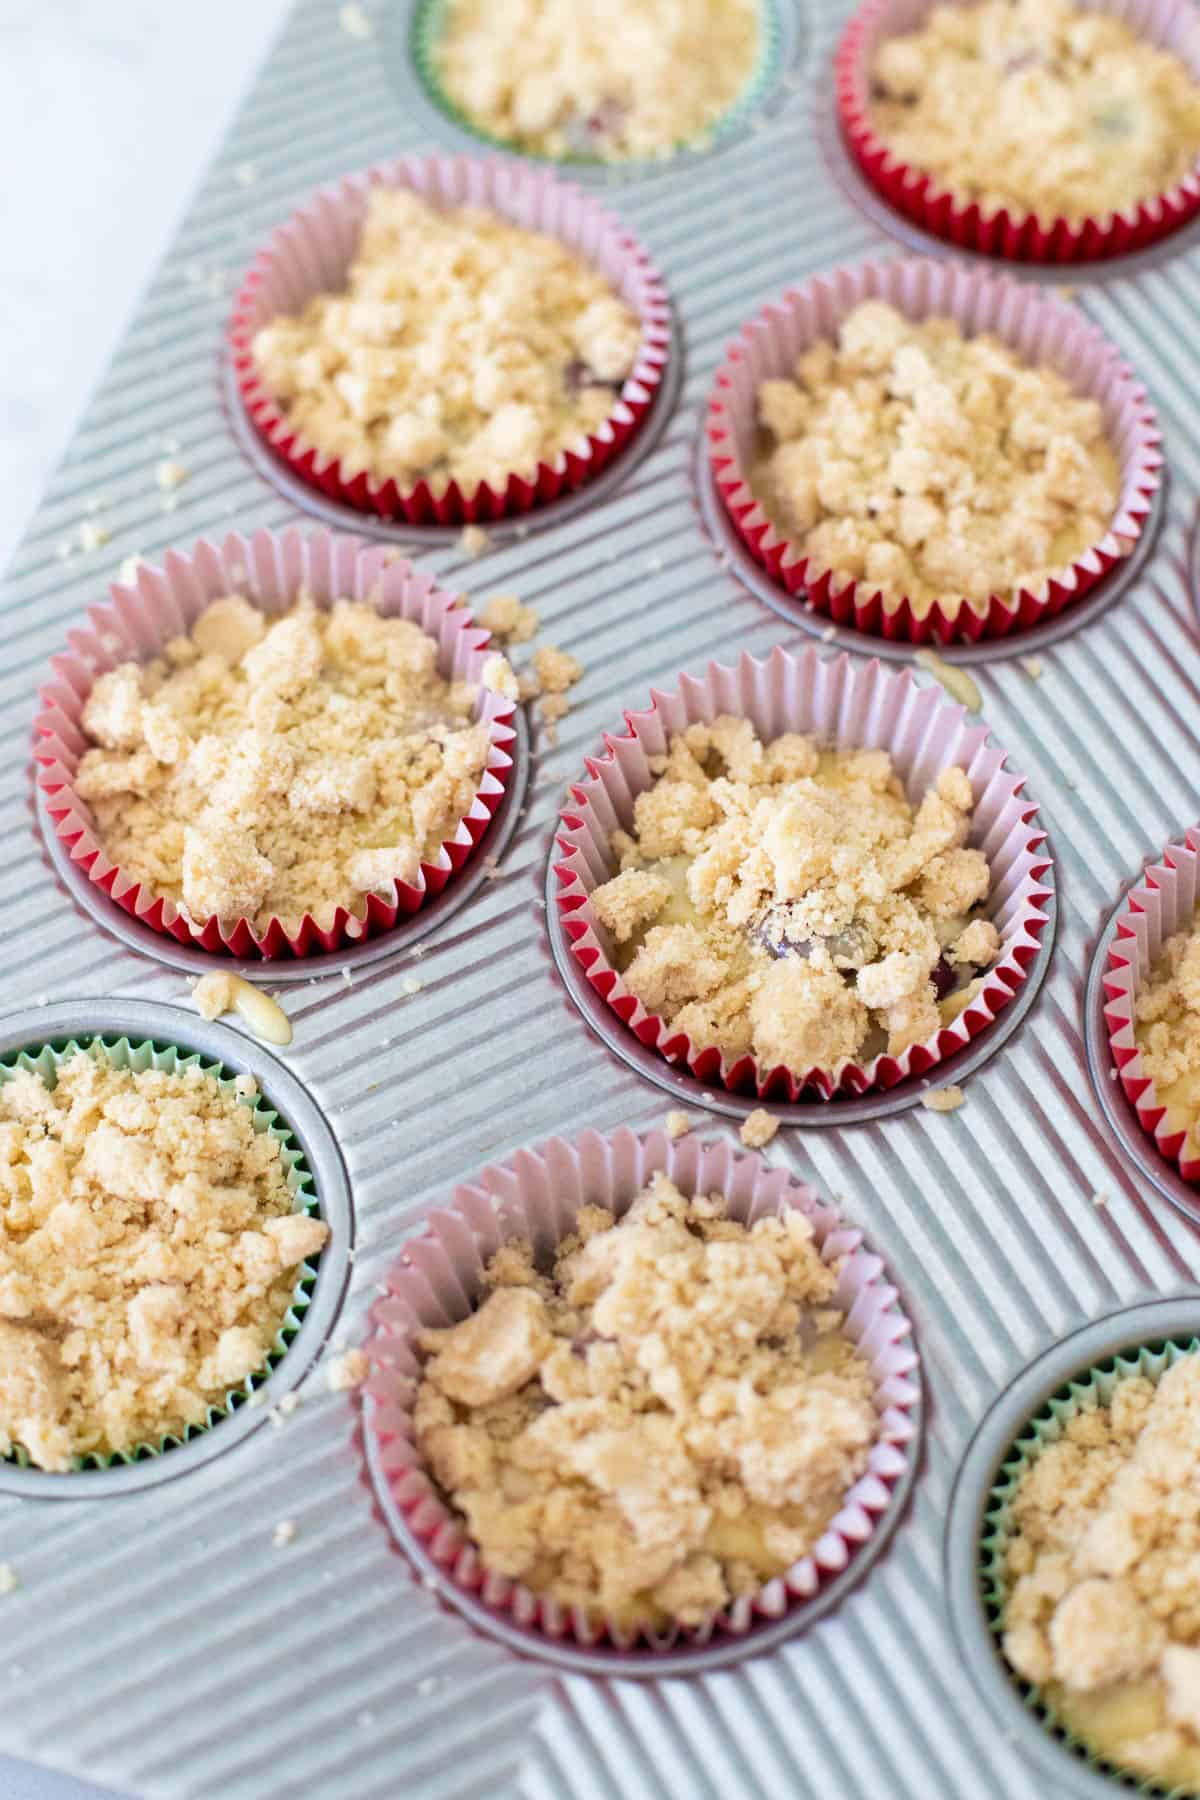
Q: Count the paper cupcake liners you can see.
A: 10